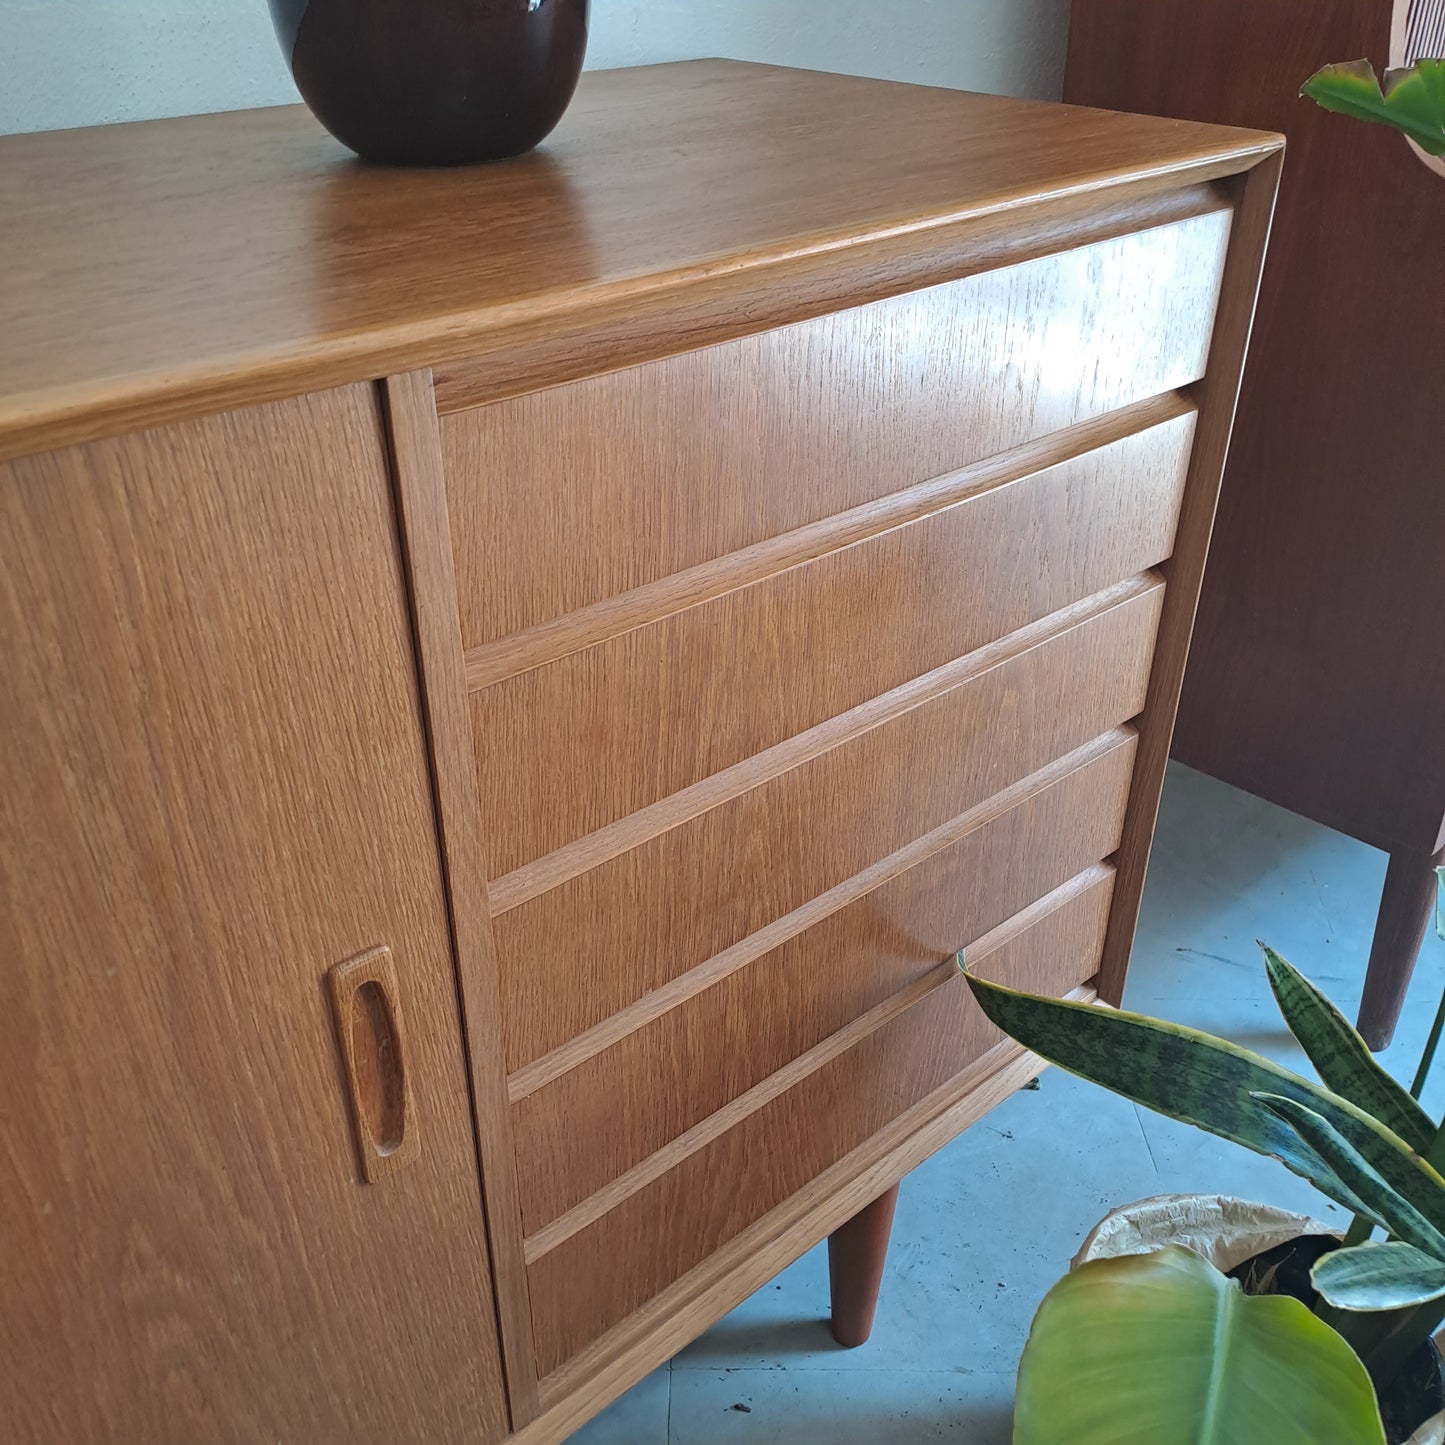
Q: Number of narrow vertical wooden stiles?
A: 2